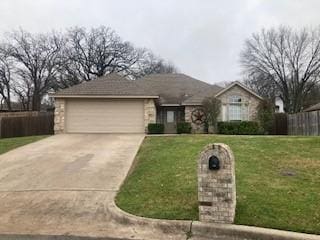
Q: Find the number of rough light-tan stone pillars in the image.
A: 2